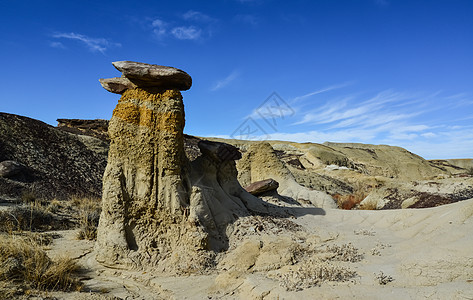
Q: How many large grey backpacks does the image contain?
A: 0